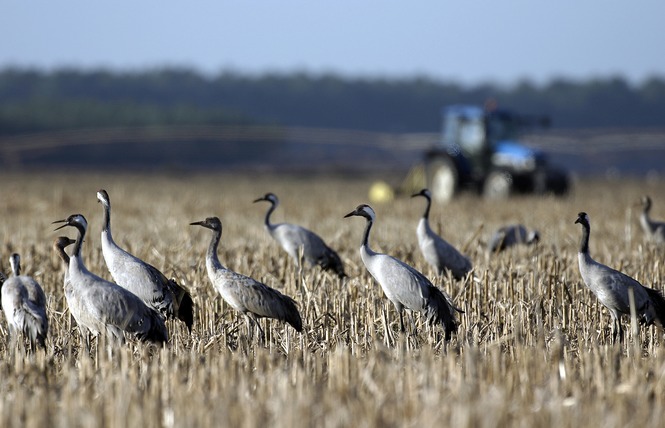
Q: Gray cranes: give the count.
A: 11